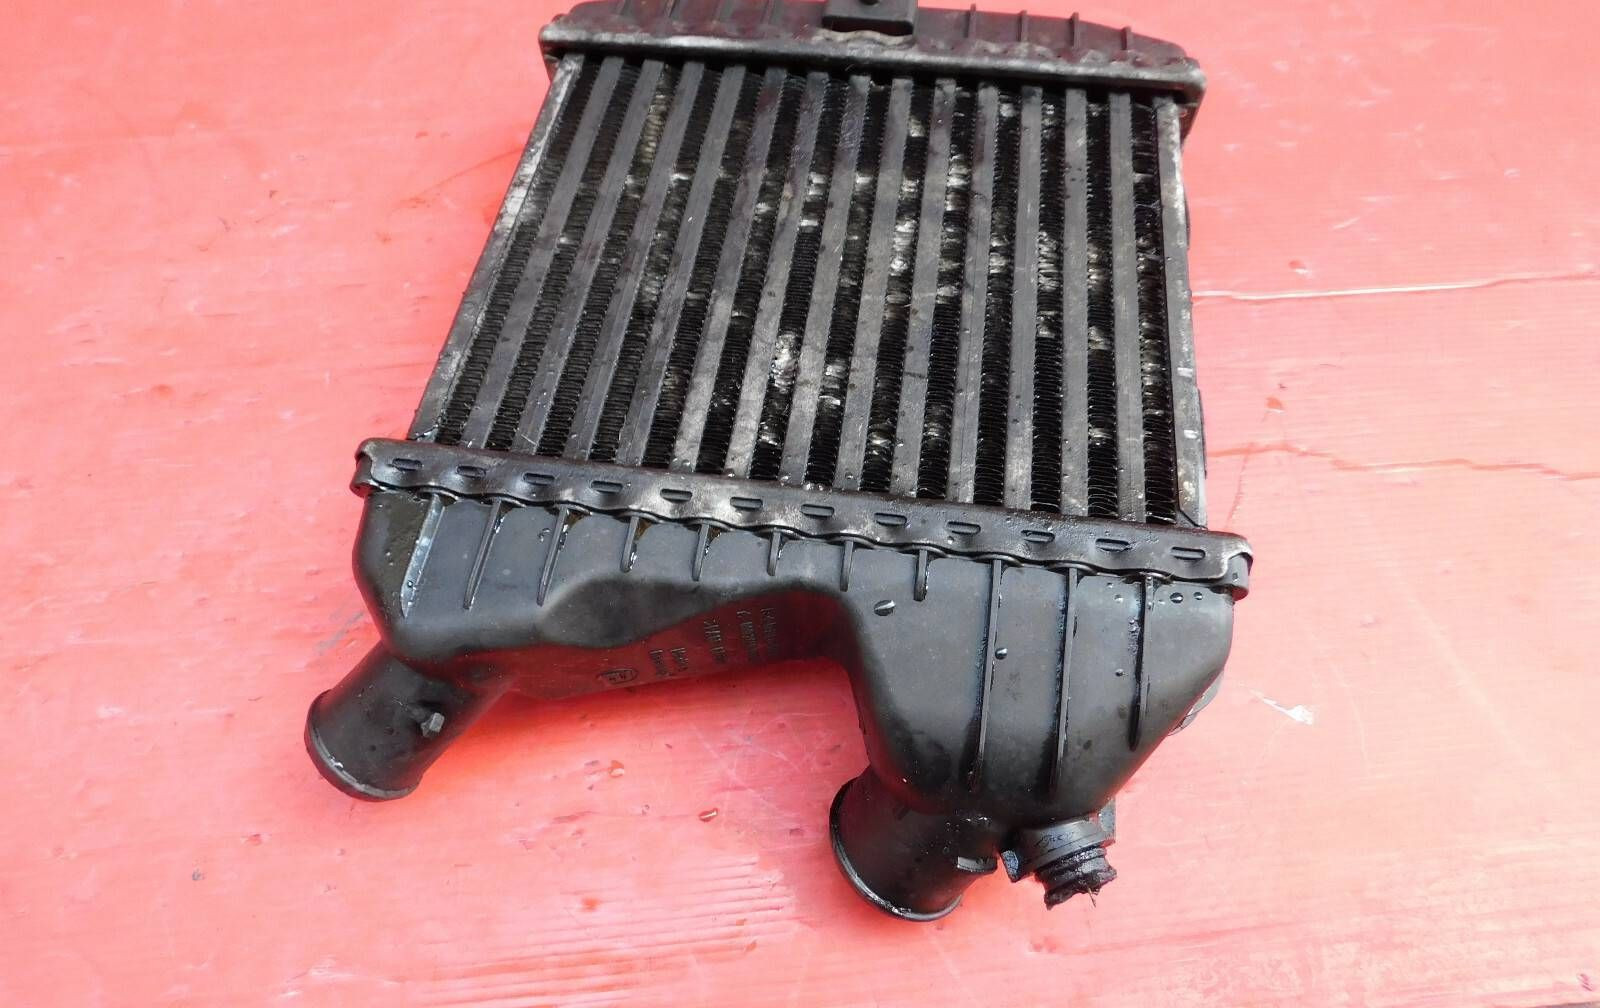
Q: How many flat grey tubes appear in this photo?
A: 13